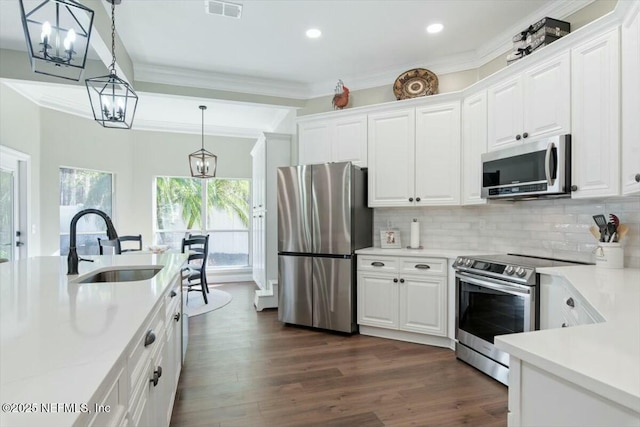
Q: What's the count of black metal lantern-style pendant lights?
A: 3